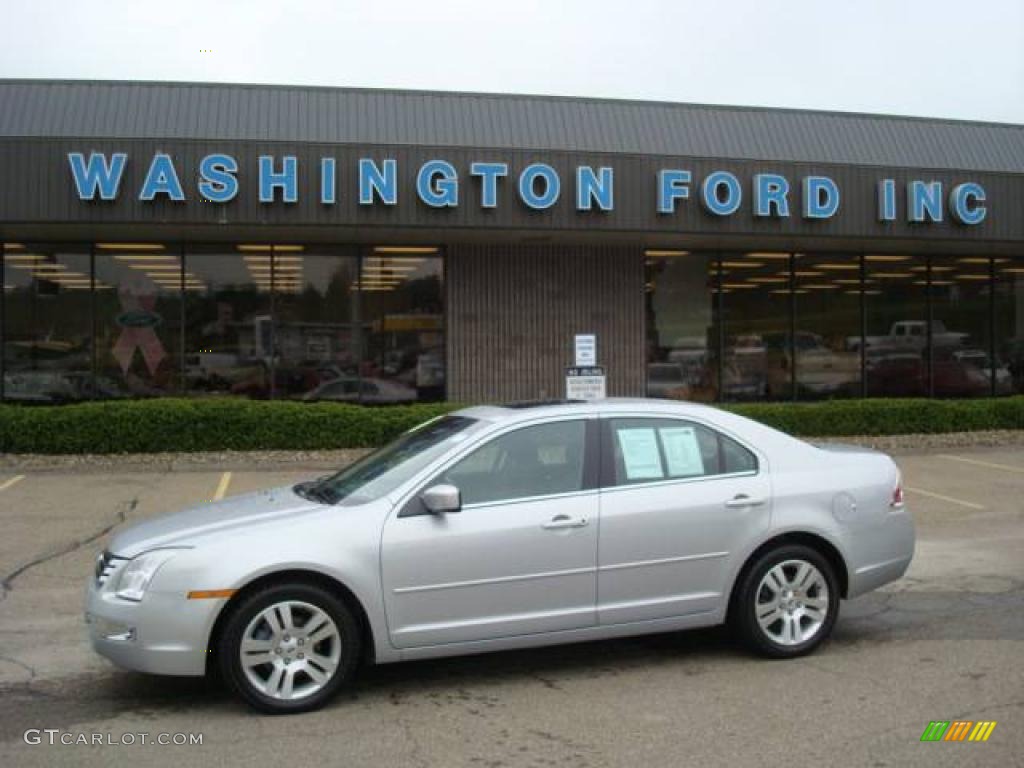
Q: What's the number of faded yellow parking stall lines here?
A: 4